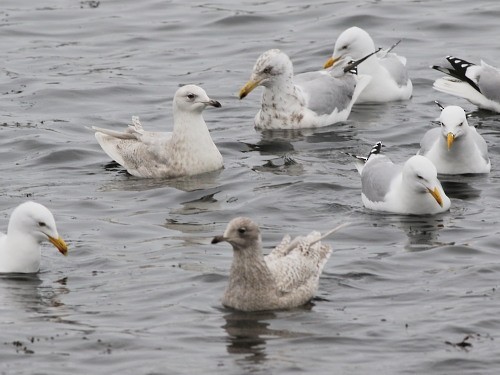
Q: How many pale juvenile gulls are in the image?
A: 2